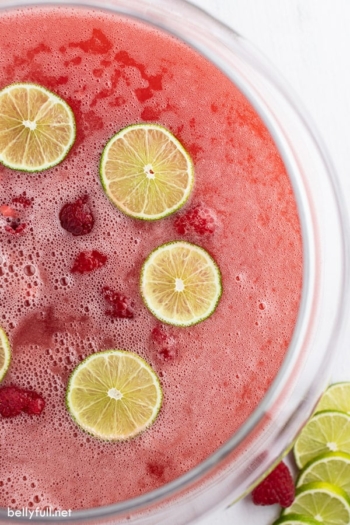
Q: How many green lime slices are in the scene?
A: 10